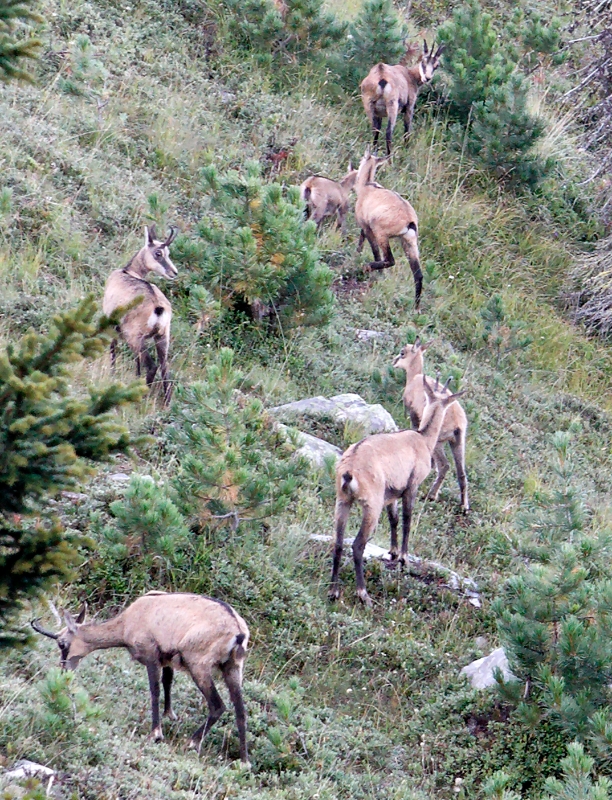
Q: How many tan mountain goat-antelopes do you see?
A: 7